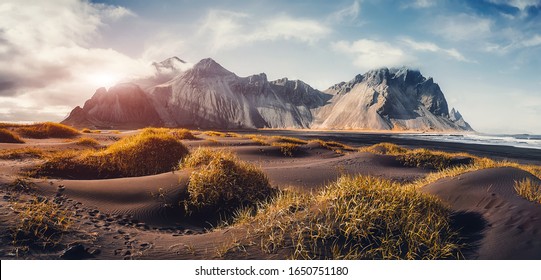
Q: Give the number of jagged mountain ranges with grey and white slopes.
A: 1